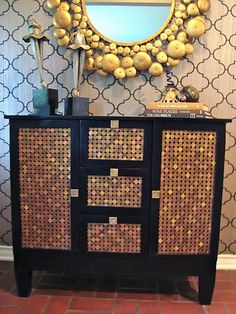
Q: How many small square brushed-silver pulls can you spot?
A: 5